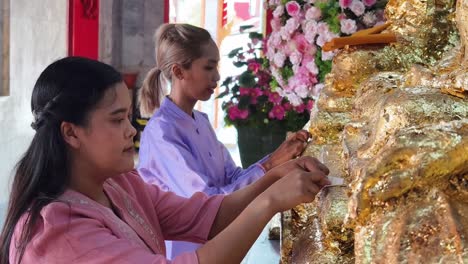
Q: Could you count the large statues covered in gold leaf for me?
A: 1